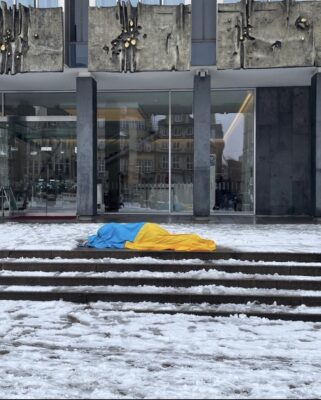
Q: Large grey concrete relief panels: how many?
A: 3